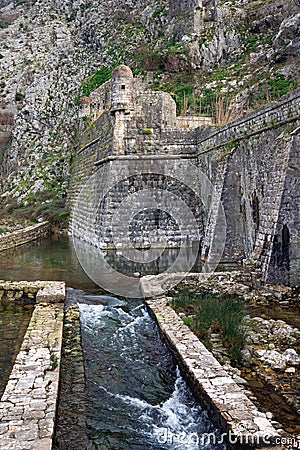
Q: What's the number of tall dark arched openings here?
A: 1